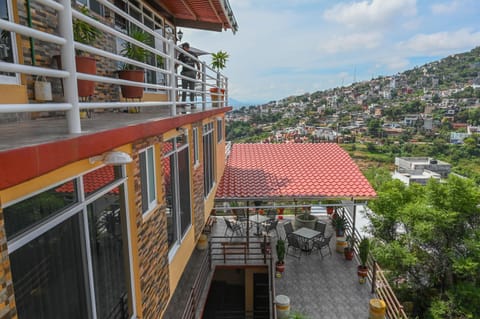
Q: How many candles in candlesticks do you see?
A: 0